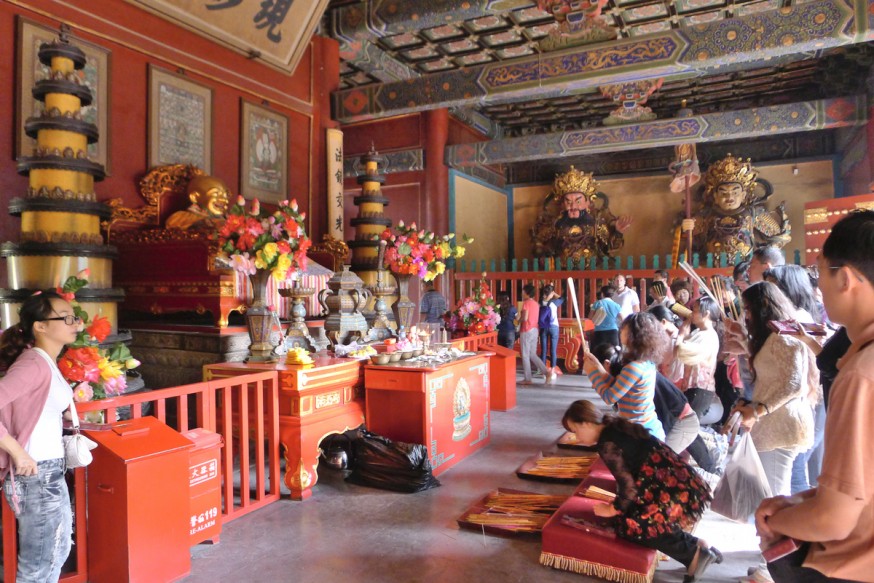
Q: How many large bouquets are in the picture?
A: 4